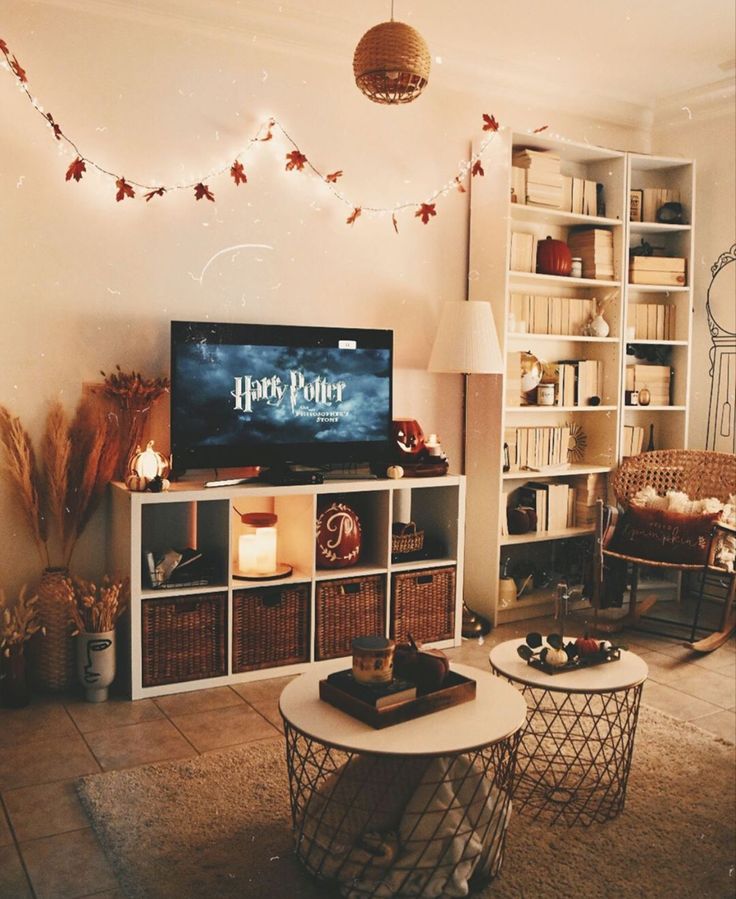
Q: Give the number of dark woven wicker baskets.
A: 4